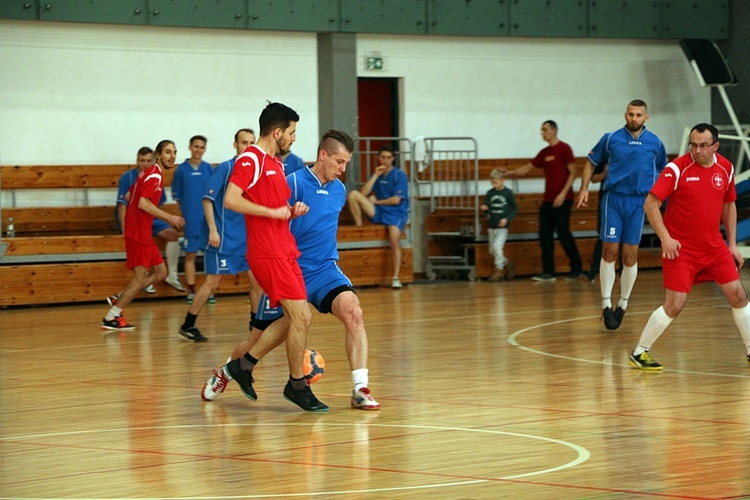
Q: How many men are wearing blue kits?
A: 7